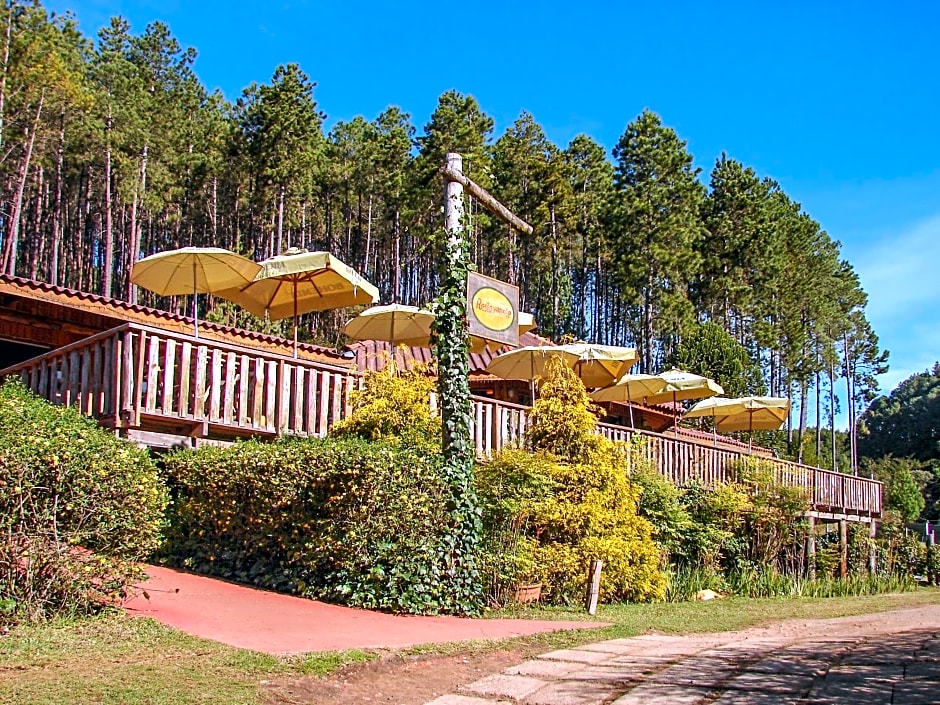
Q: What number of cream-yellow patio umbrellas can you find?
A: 10